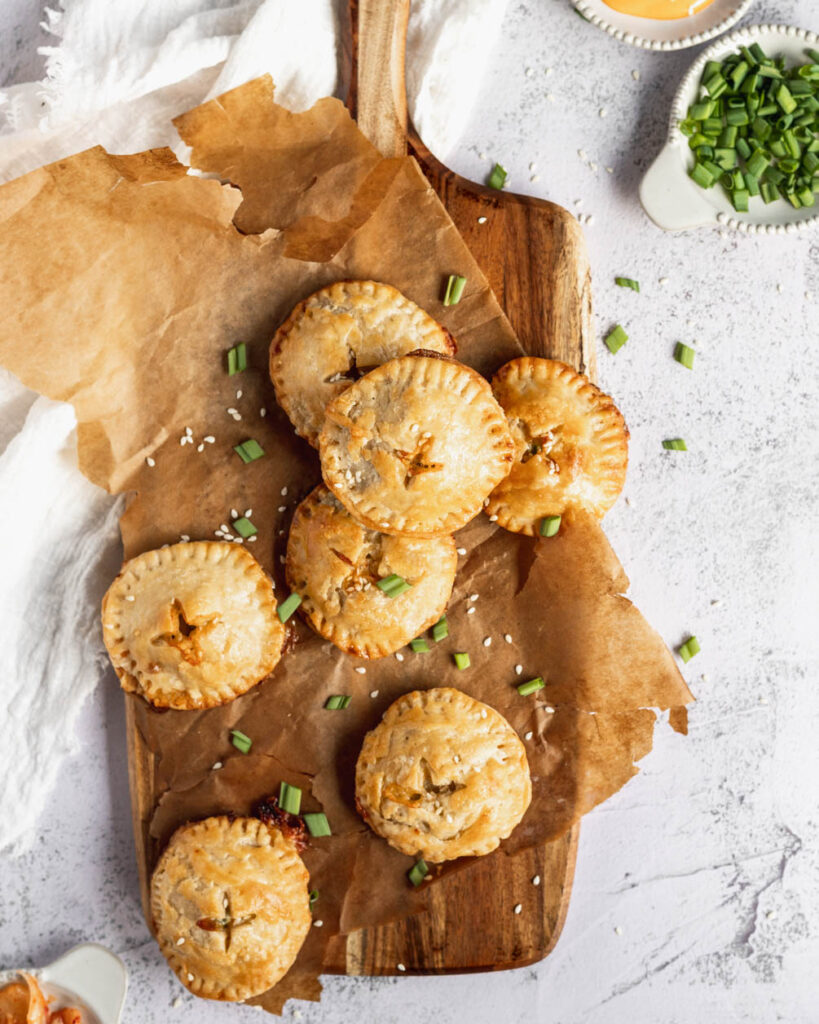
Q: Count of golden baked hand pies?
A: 7